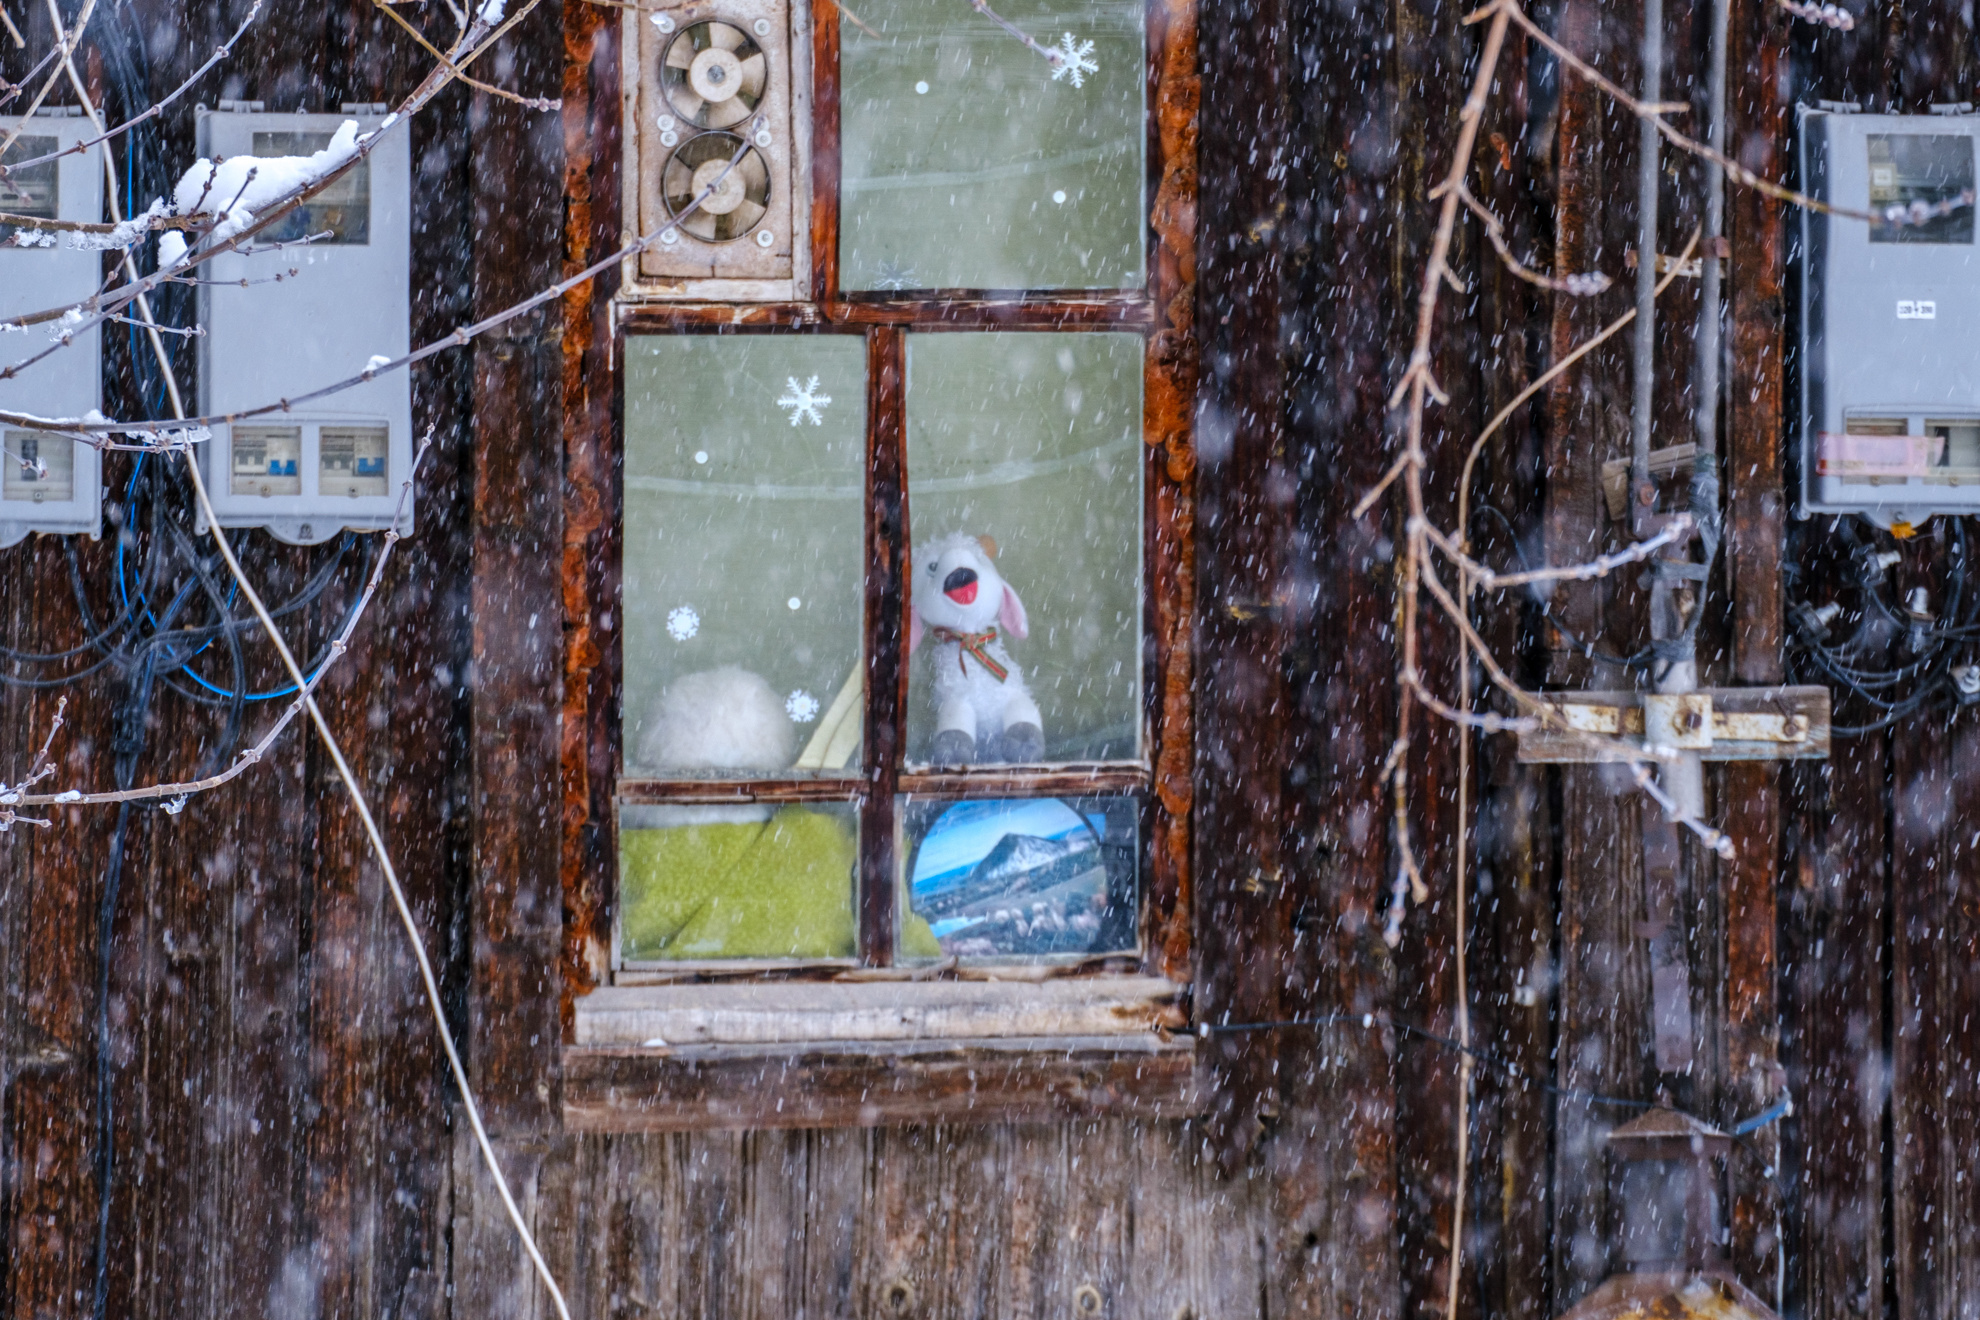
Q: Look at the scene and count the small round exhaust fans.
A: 2